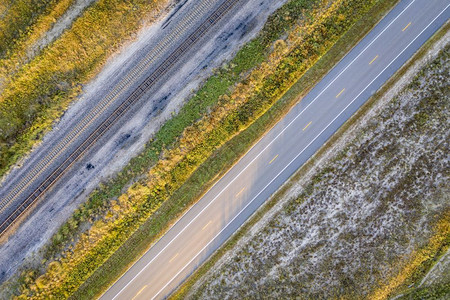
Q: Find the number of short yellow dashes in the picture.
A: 9